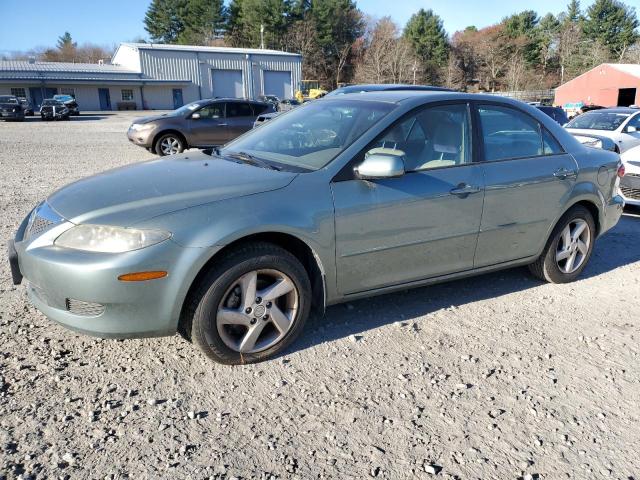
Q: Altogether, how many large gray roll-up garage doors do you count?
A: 2